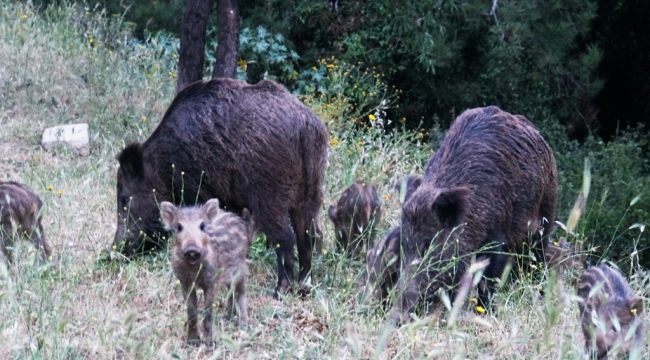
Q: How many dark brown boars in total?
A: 2